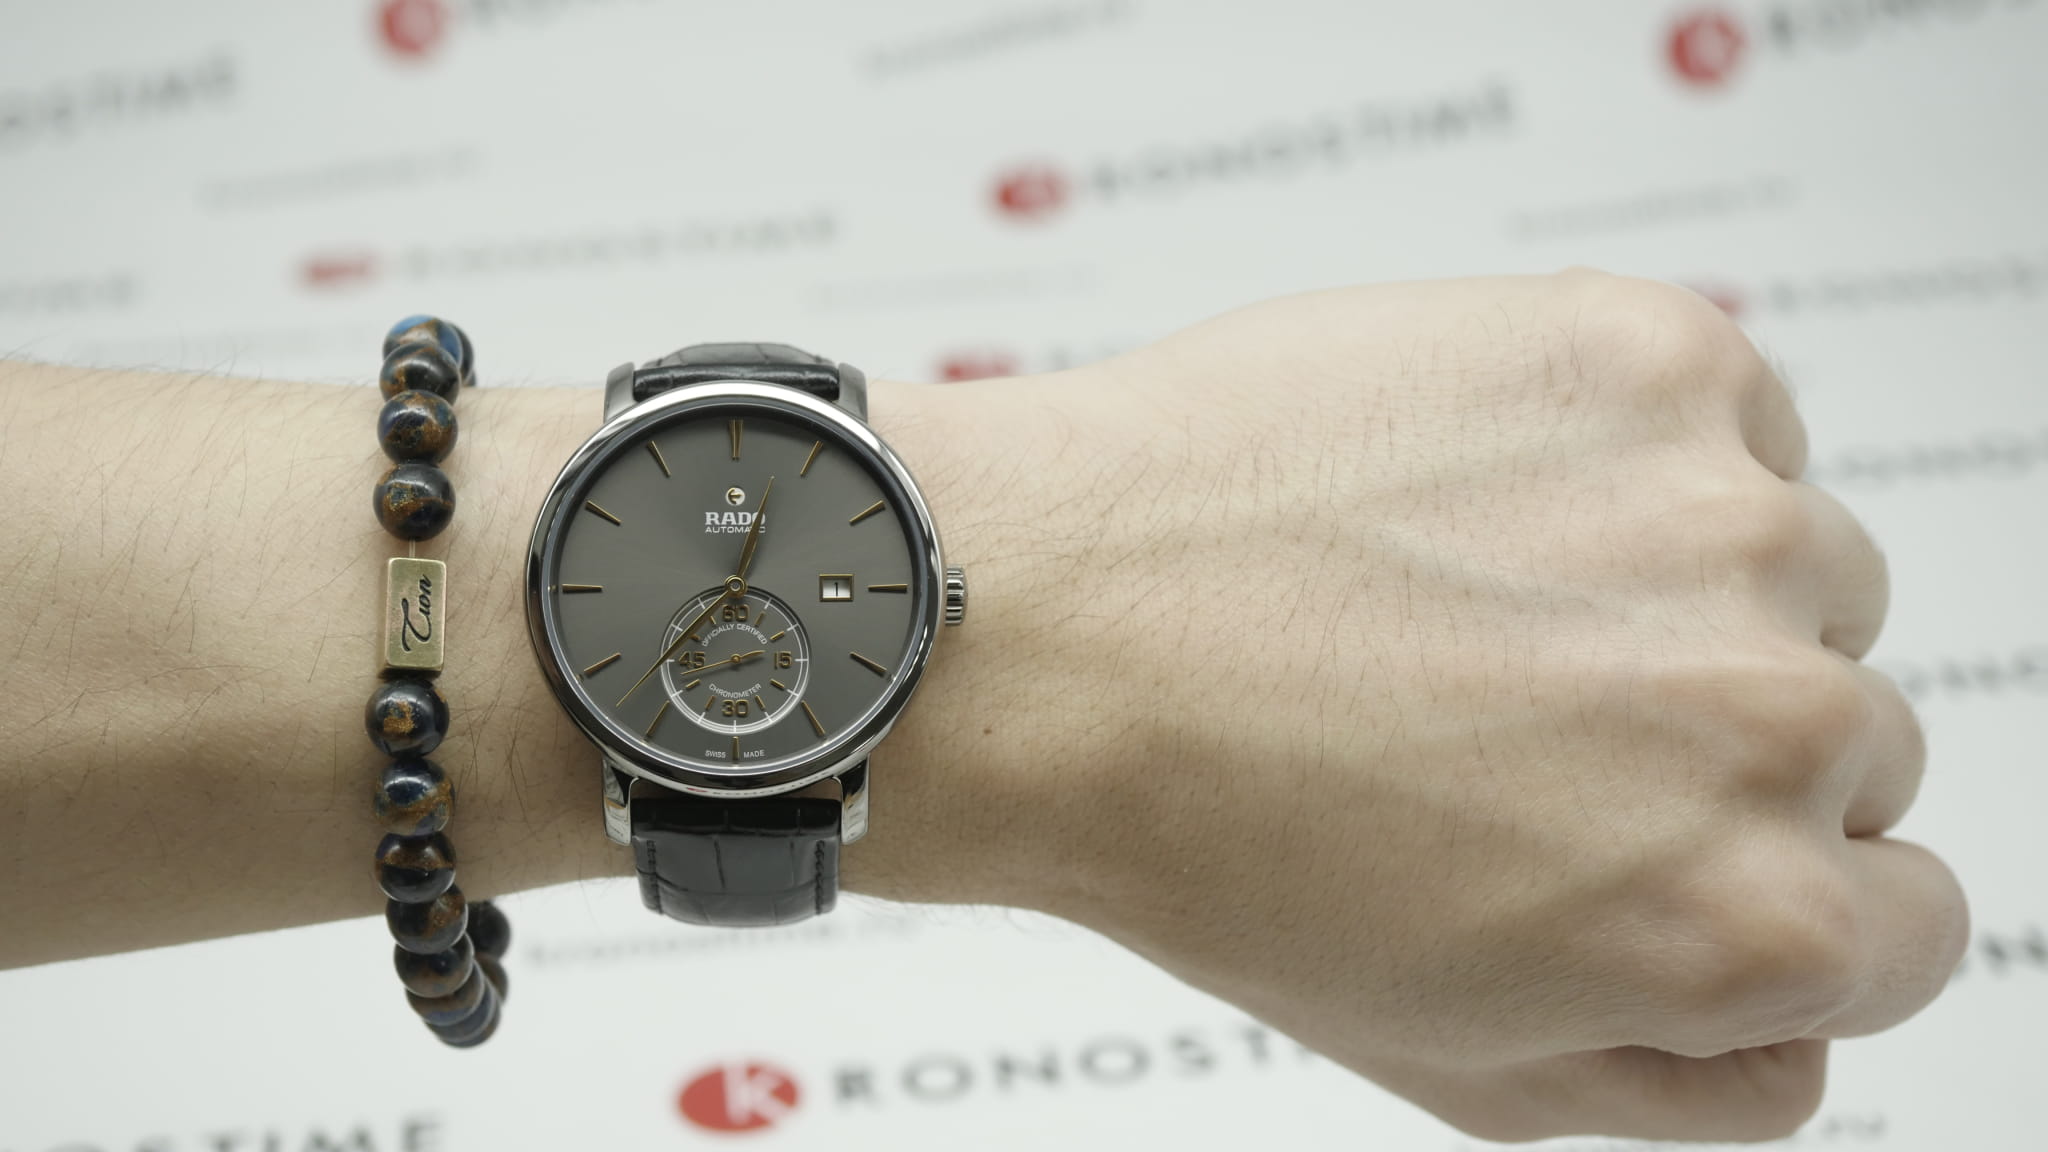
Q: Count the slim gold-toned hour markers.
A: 12